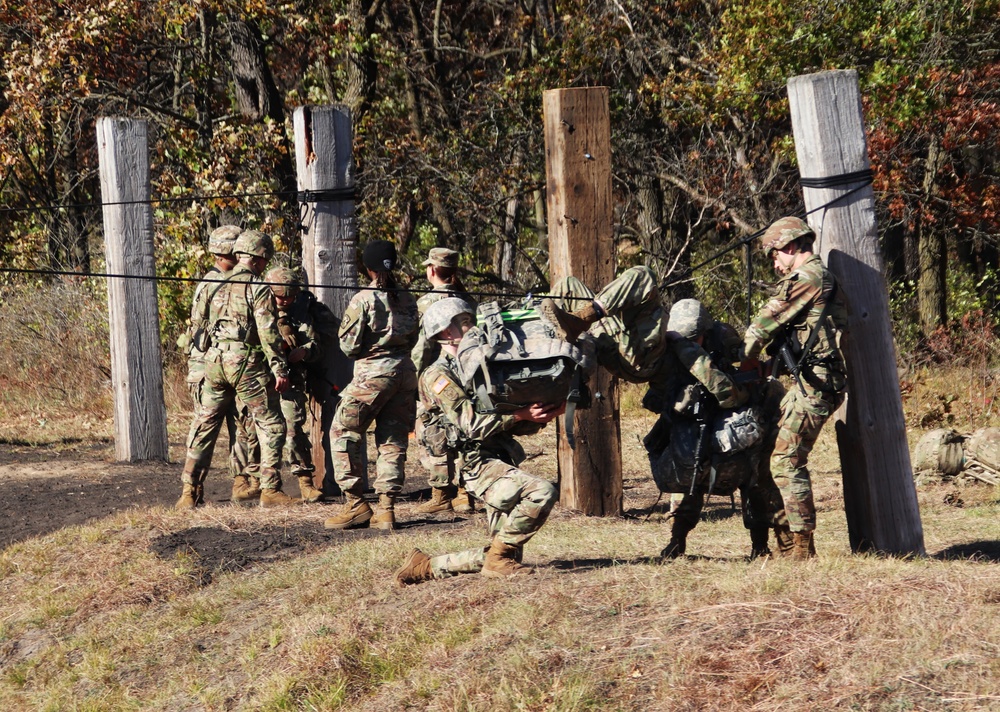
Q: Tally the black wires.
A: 2